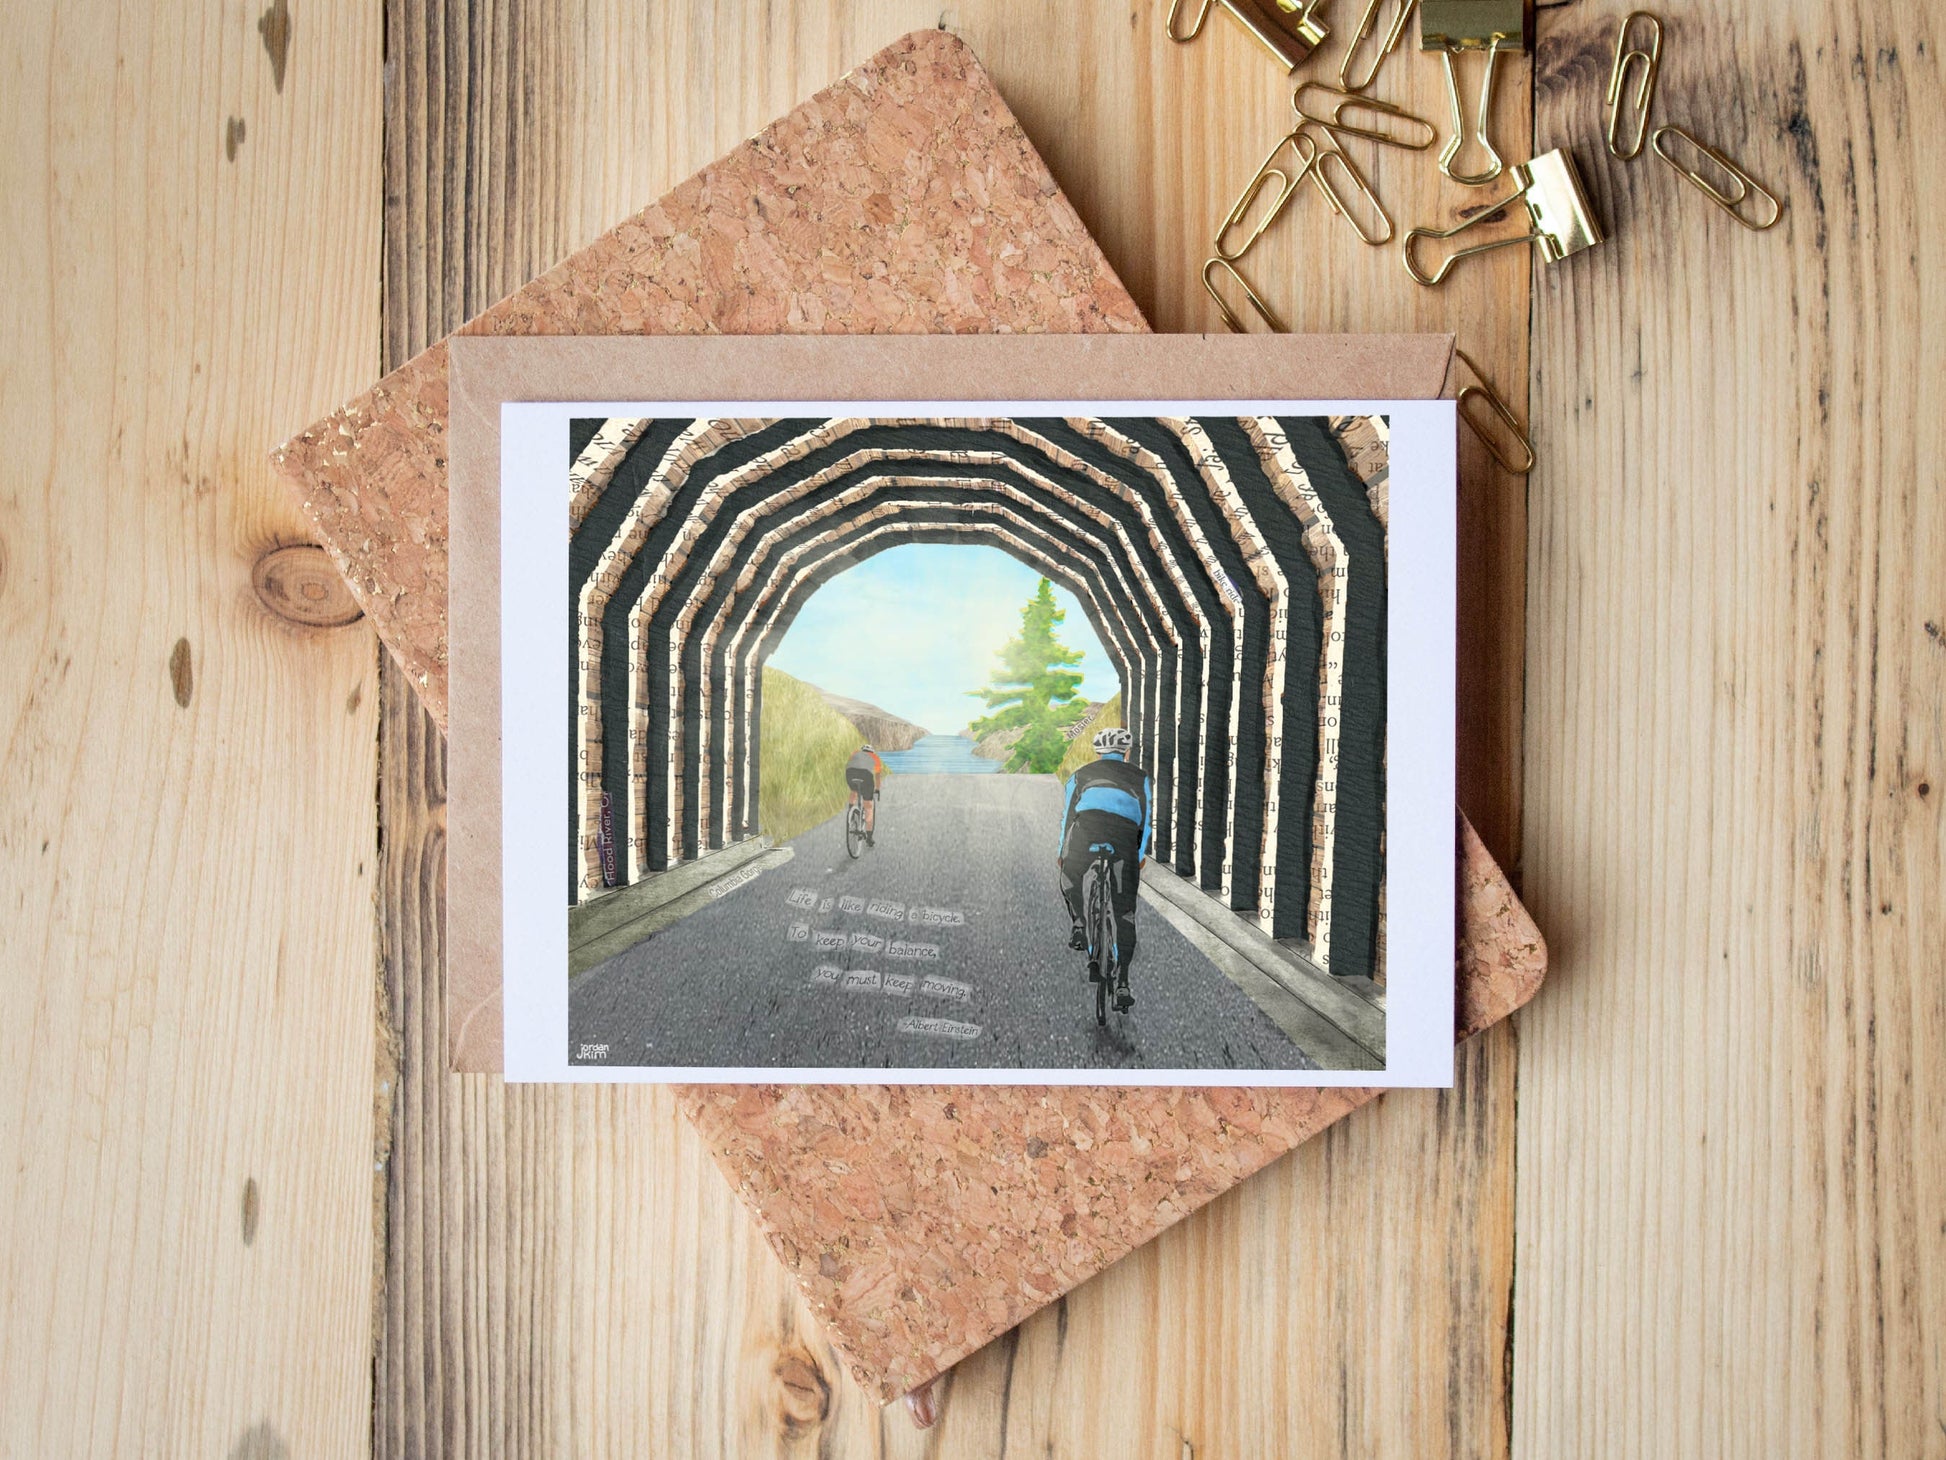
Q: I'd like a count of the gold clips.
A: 12